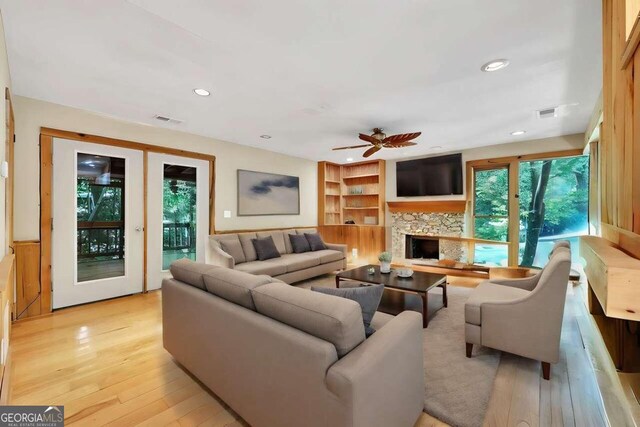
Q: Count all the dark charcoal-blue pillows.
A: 4